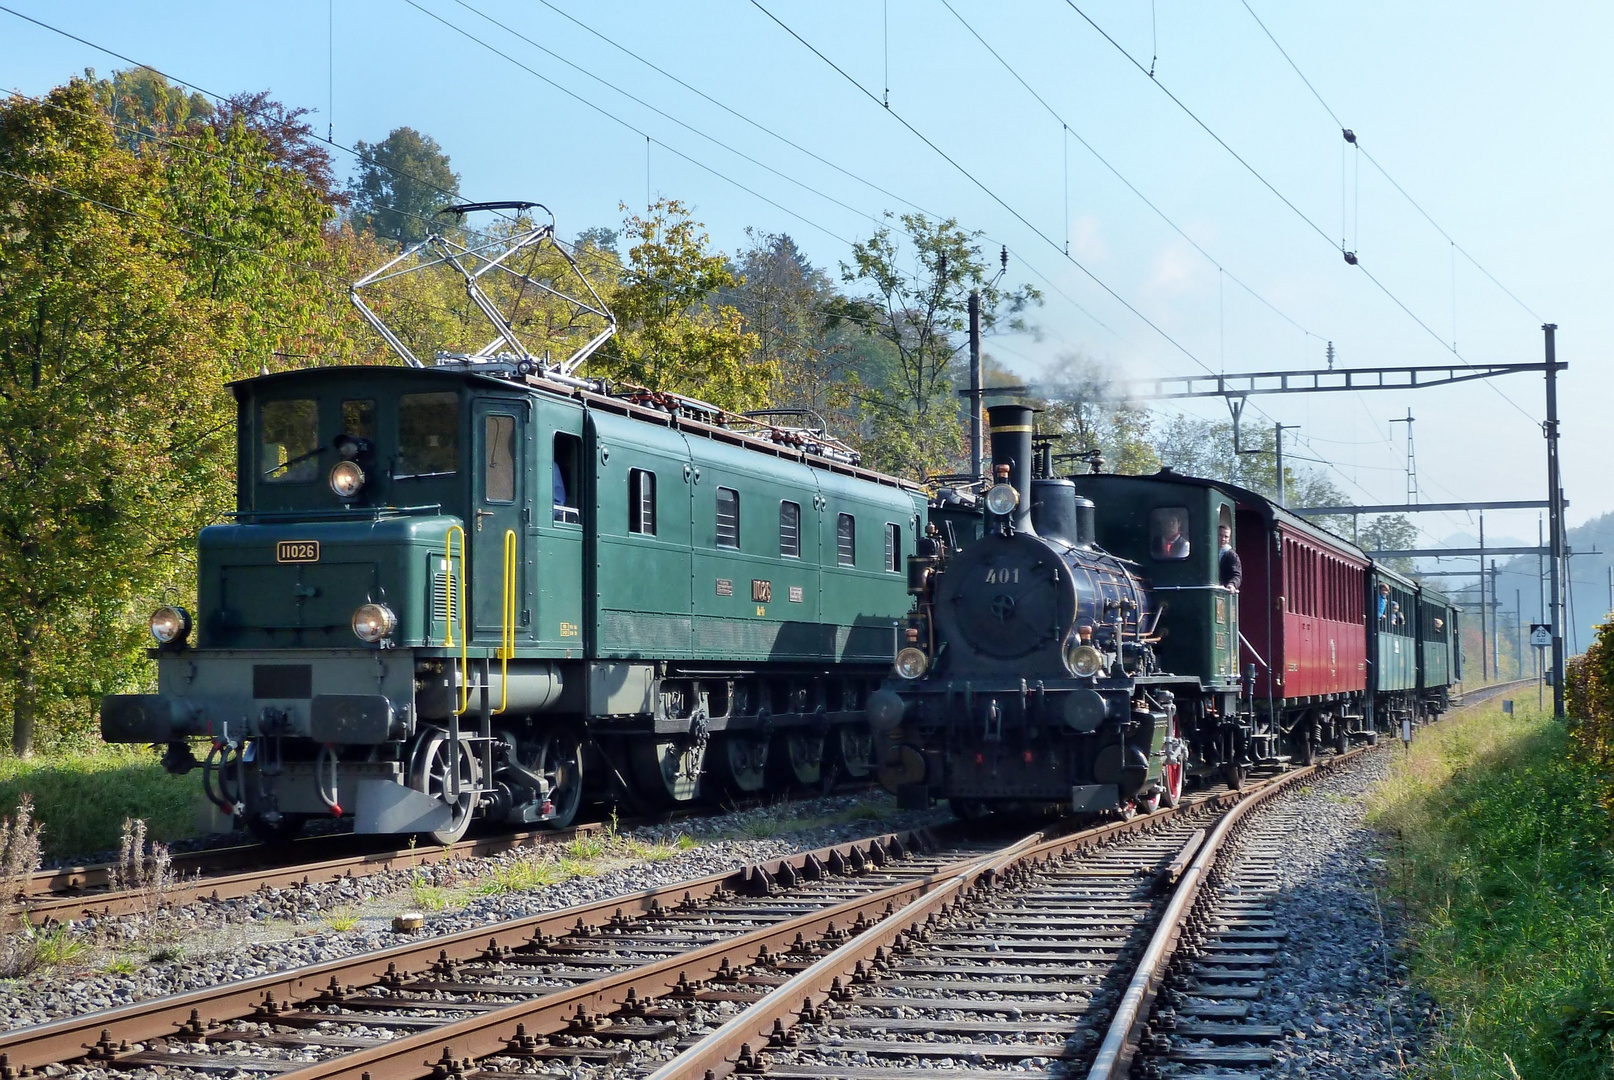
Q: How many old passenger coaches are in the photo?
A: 3